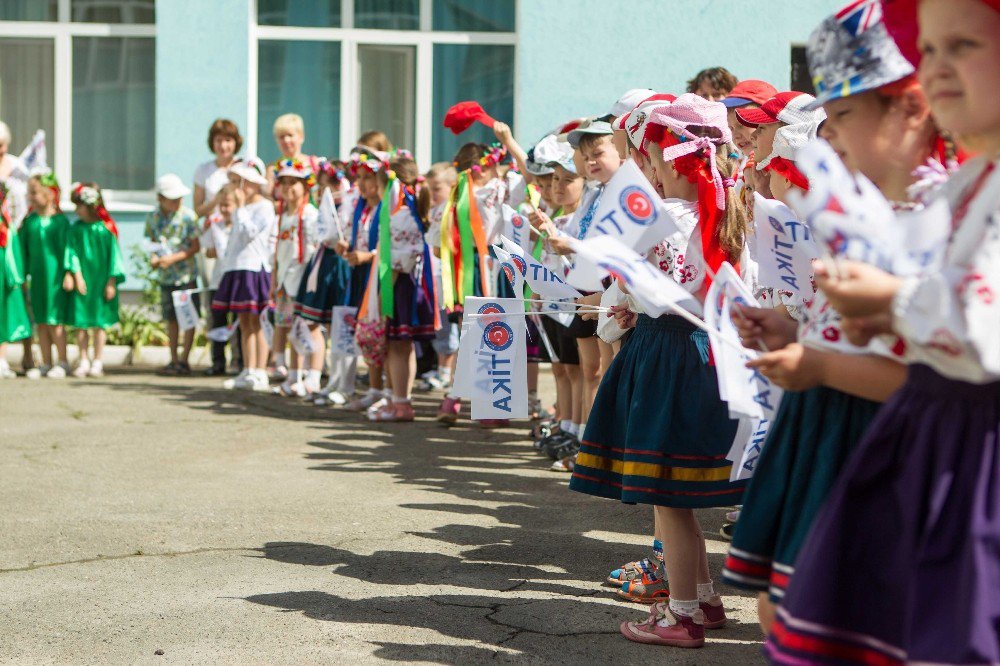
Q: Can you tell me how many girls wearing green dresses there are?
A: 3